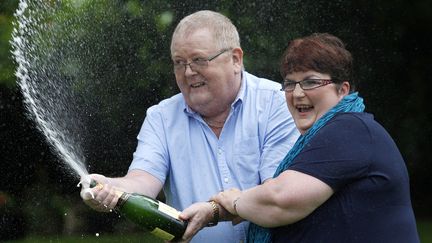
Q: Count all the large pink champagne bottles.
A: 0